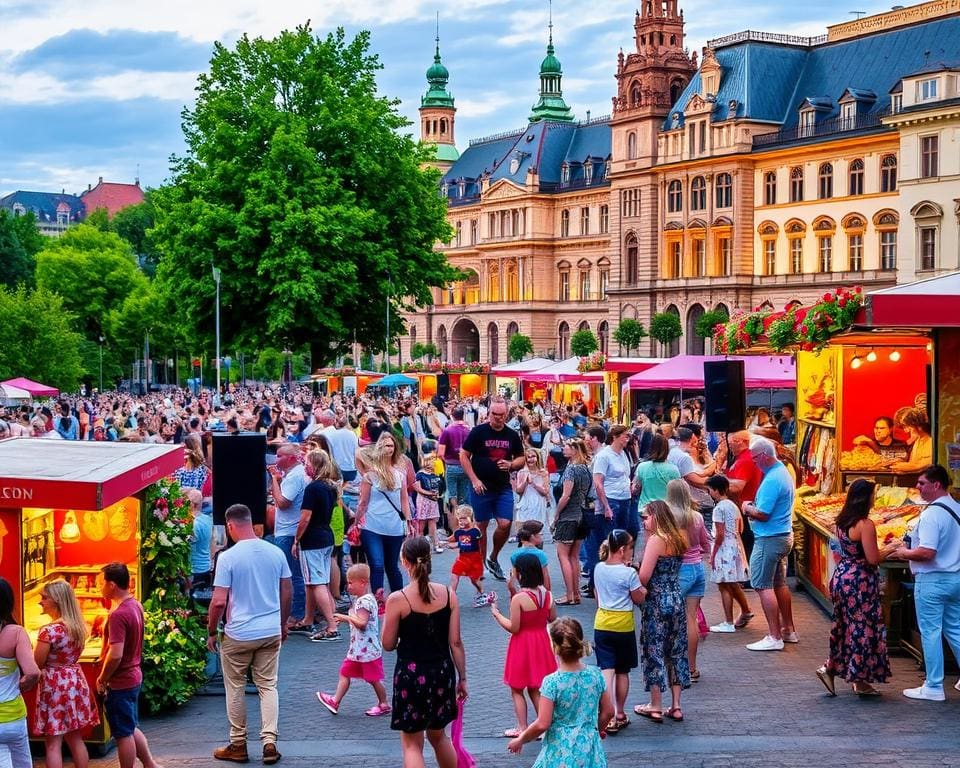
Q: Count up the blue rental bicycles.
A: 0